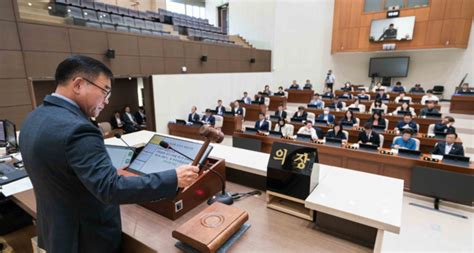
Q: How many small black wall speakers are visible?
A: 3